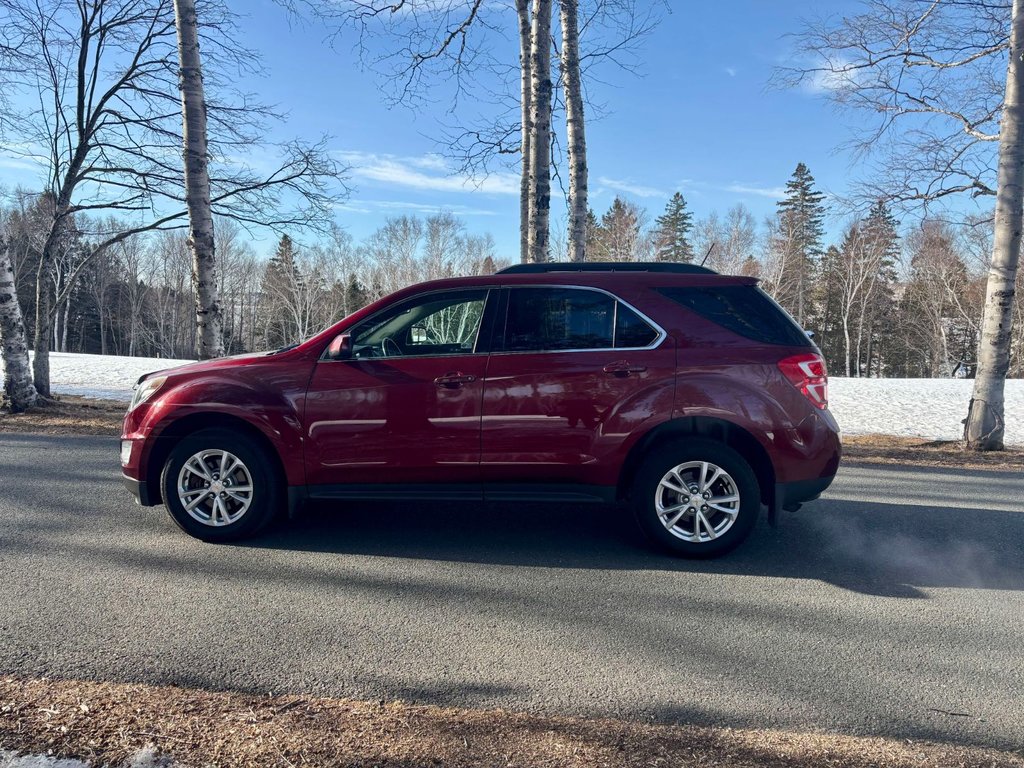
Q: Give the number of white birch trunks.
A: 6